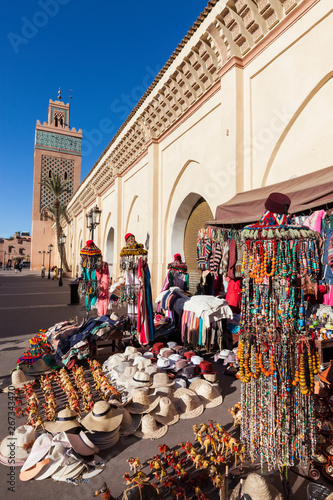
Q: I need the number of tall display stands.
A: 4